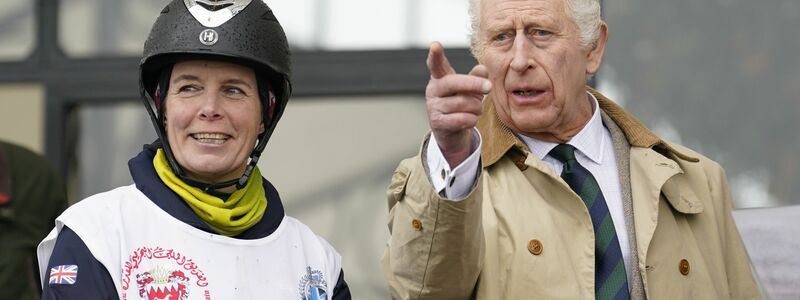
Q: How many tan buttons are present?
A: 3